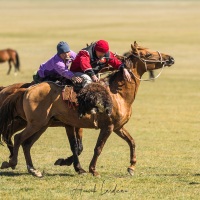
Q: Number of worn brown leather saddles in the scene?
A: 1